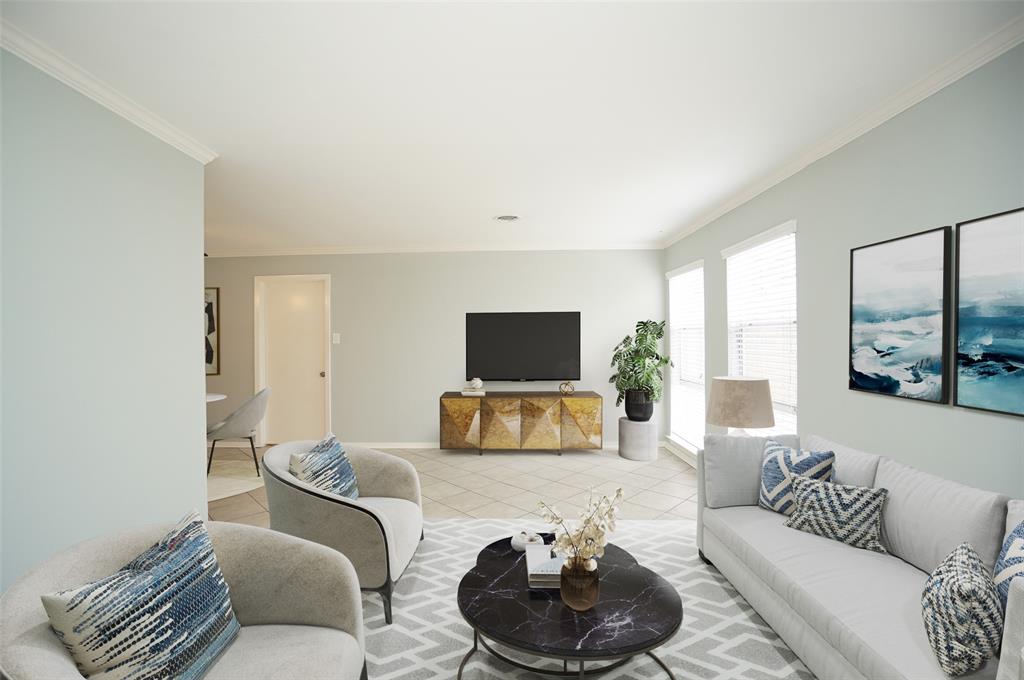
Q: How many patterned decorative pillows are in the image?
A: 6